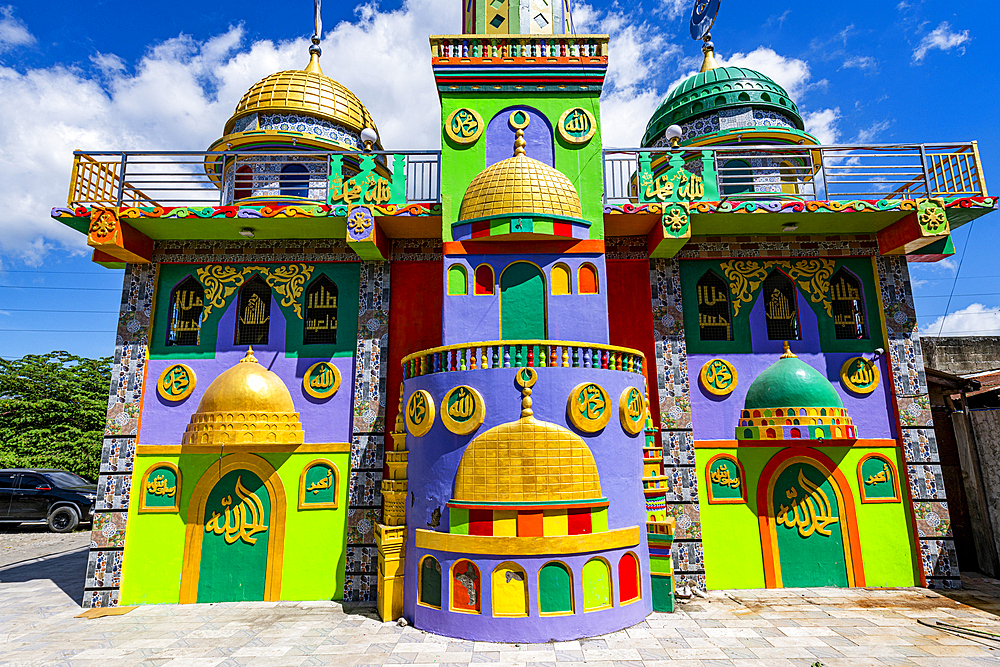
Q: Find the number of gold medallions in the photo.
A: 10